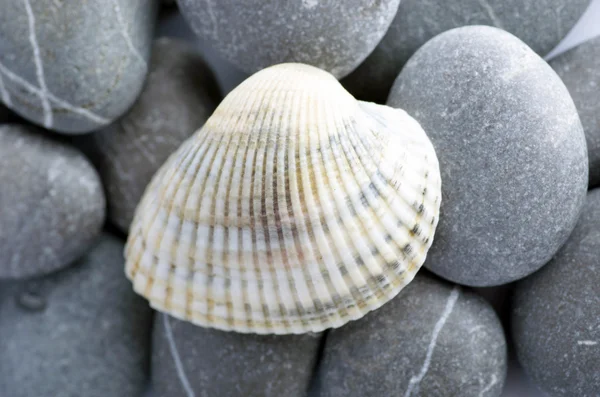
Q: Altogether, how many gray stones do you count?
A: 11